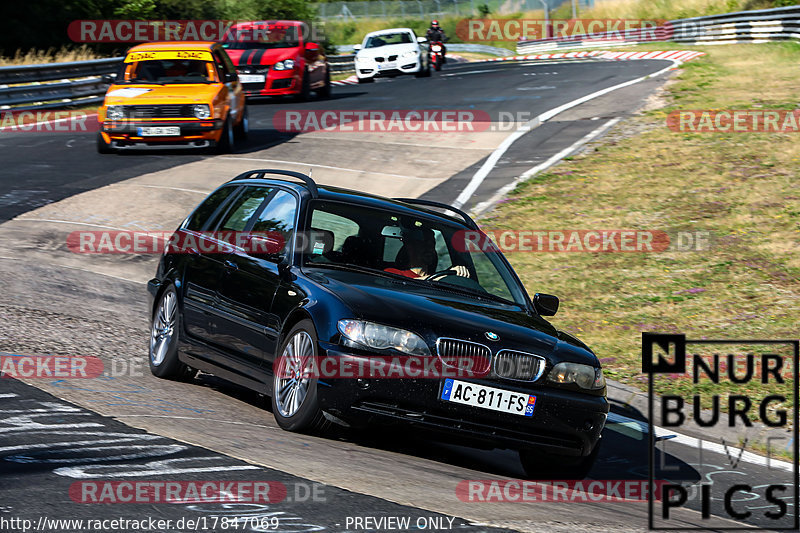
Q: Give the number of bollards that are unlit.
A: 0